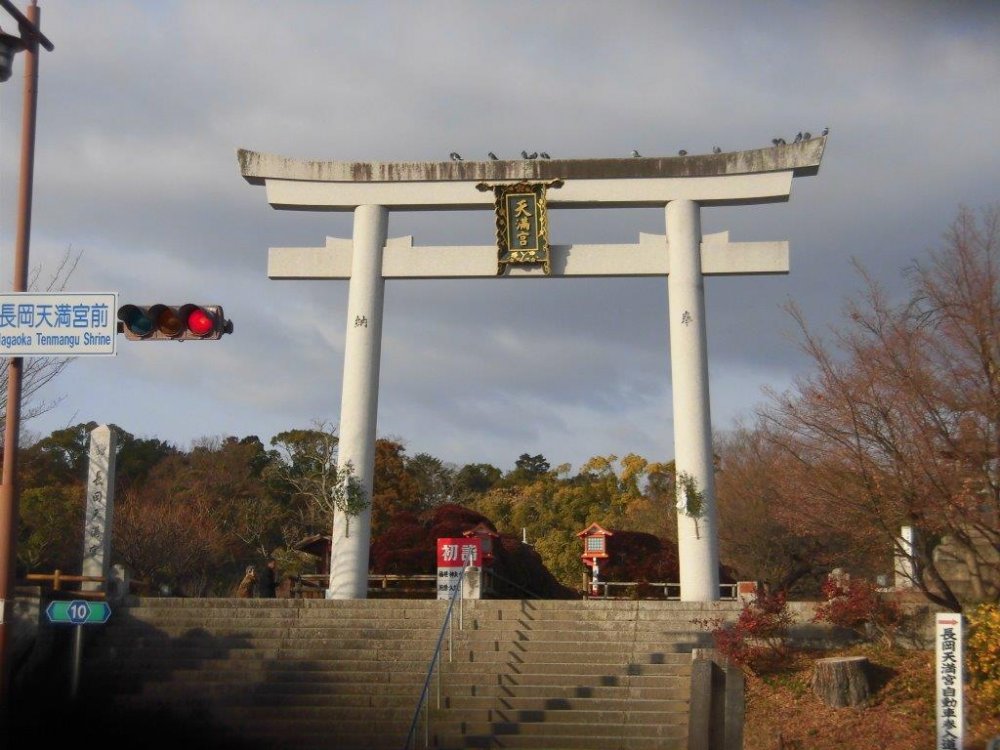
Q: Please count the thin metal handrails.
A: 1